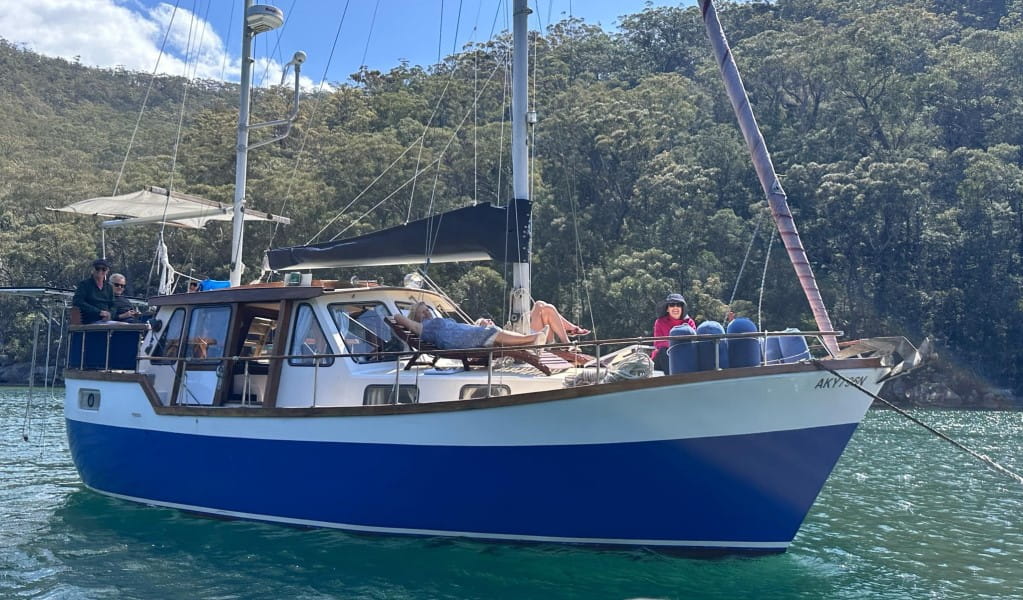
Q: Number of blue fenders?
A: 5